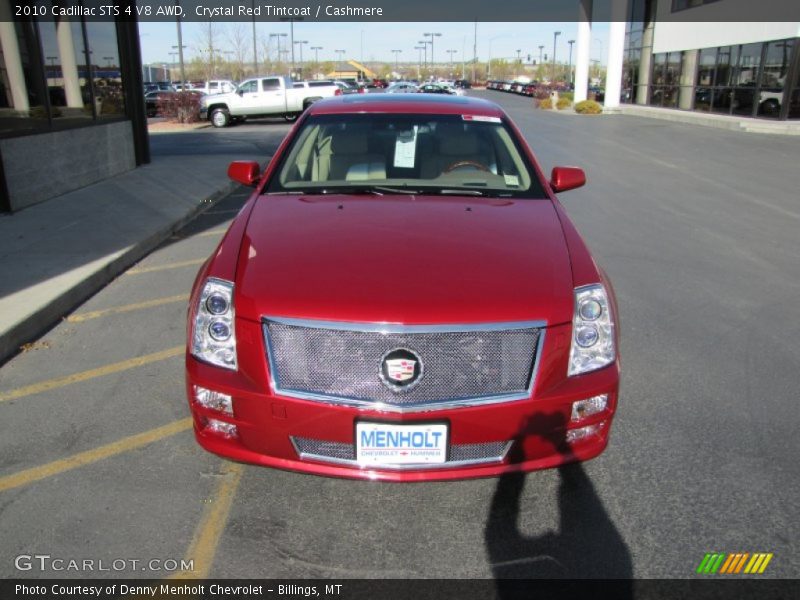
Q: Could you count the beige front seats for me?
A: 2